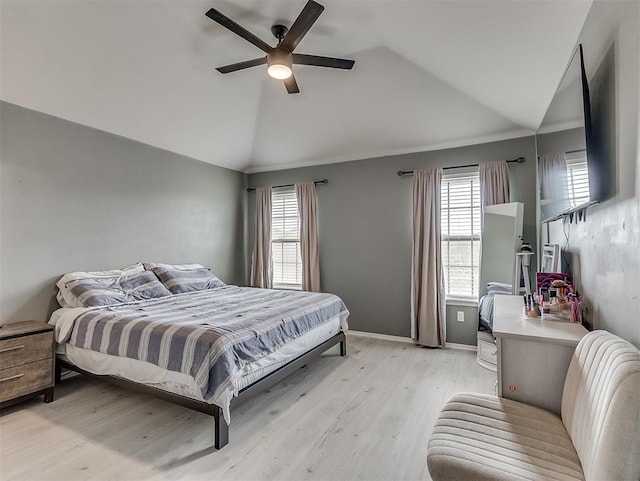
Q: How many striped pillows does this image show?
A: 2